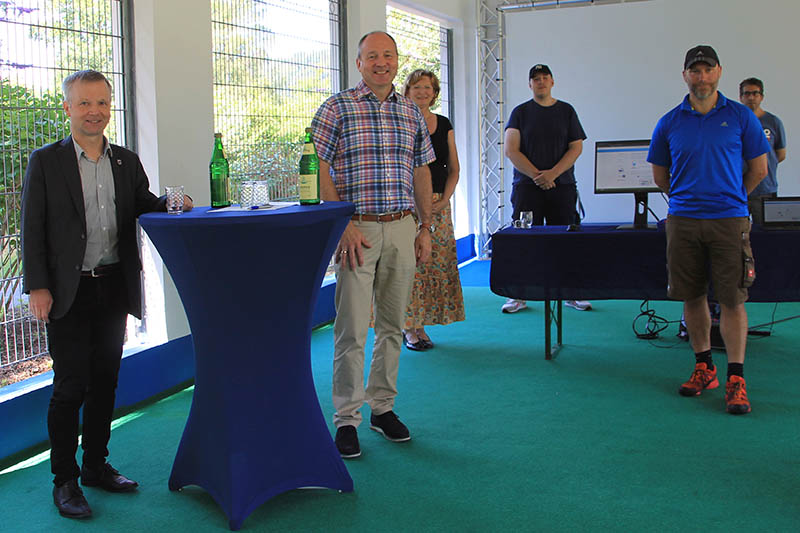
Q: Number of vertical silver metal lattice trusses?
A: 1